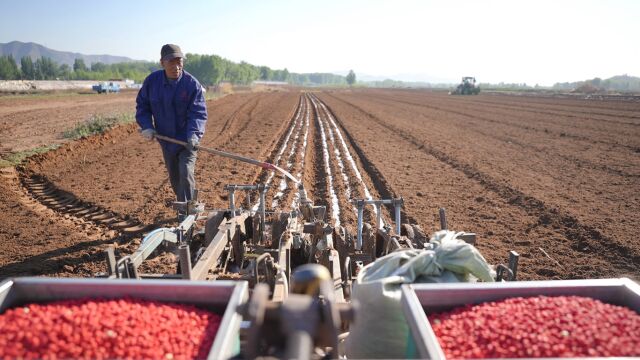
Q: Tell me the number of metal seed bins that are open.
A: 2